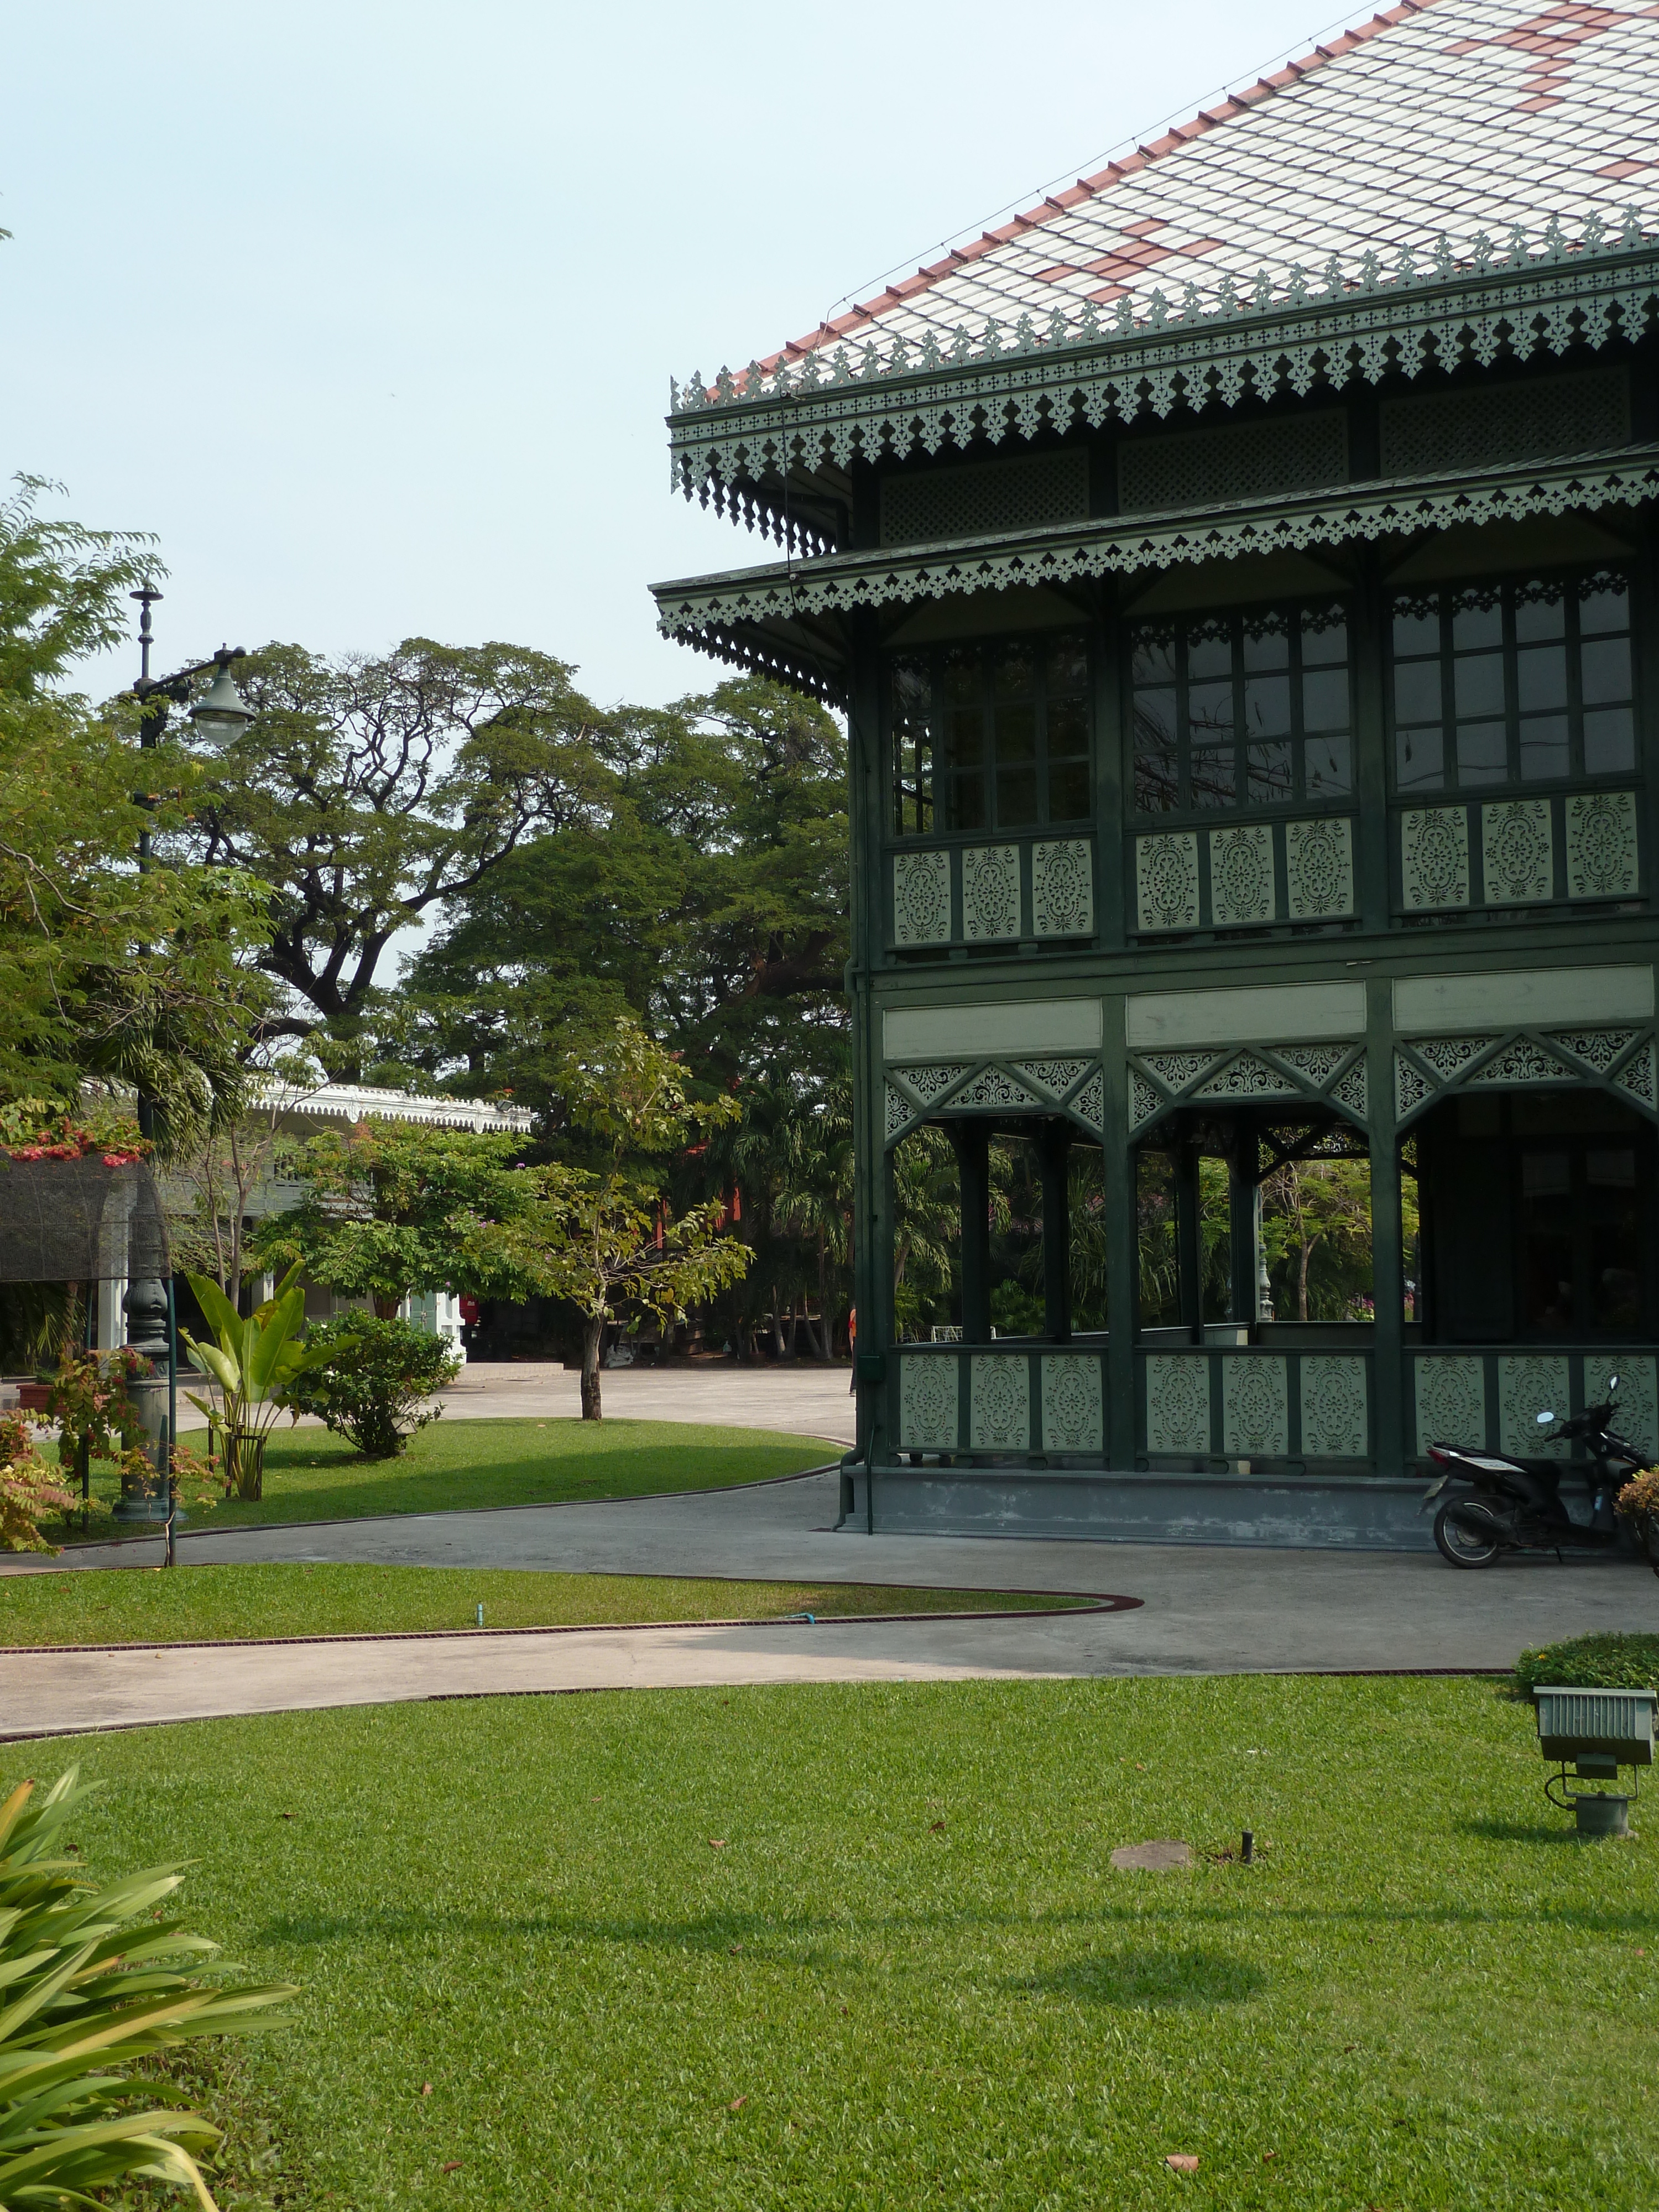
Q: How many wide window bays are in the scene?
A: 3